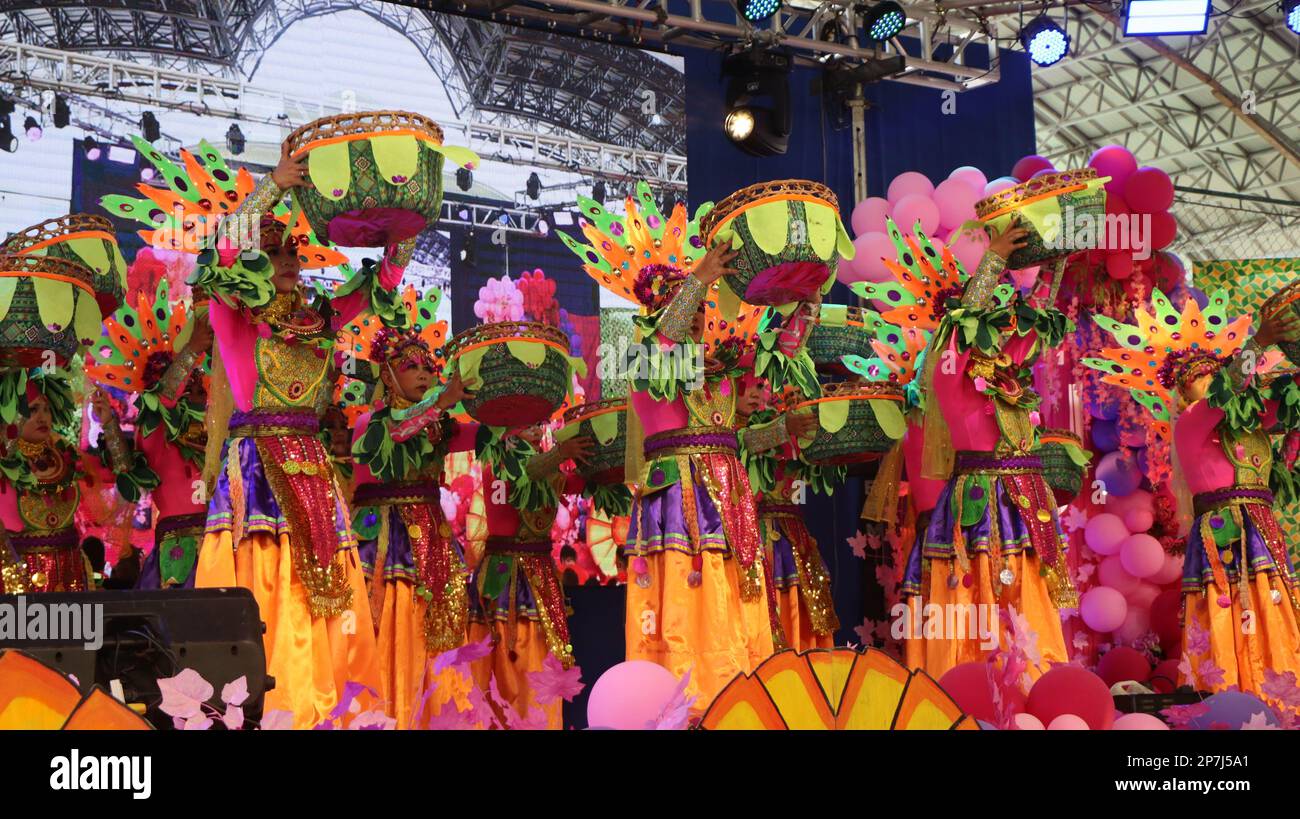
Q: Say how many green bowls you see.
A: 11